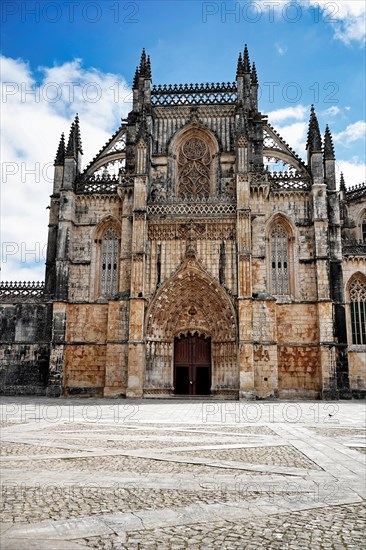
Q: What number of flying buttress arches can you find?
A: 2